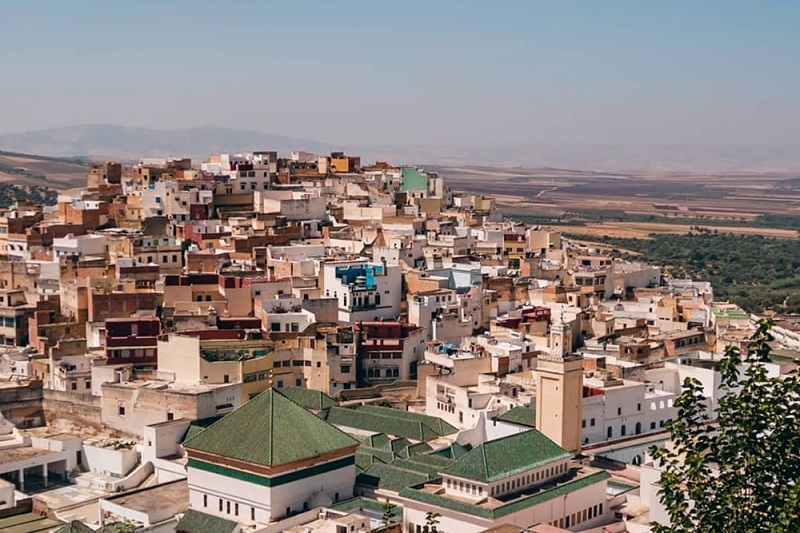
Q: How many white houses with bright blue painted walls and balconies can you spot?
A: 1